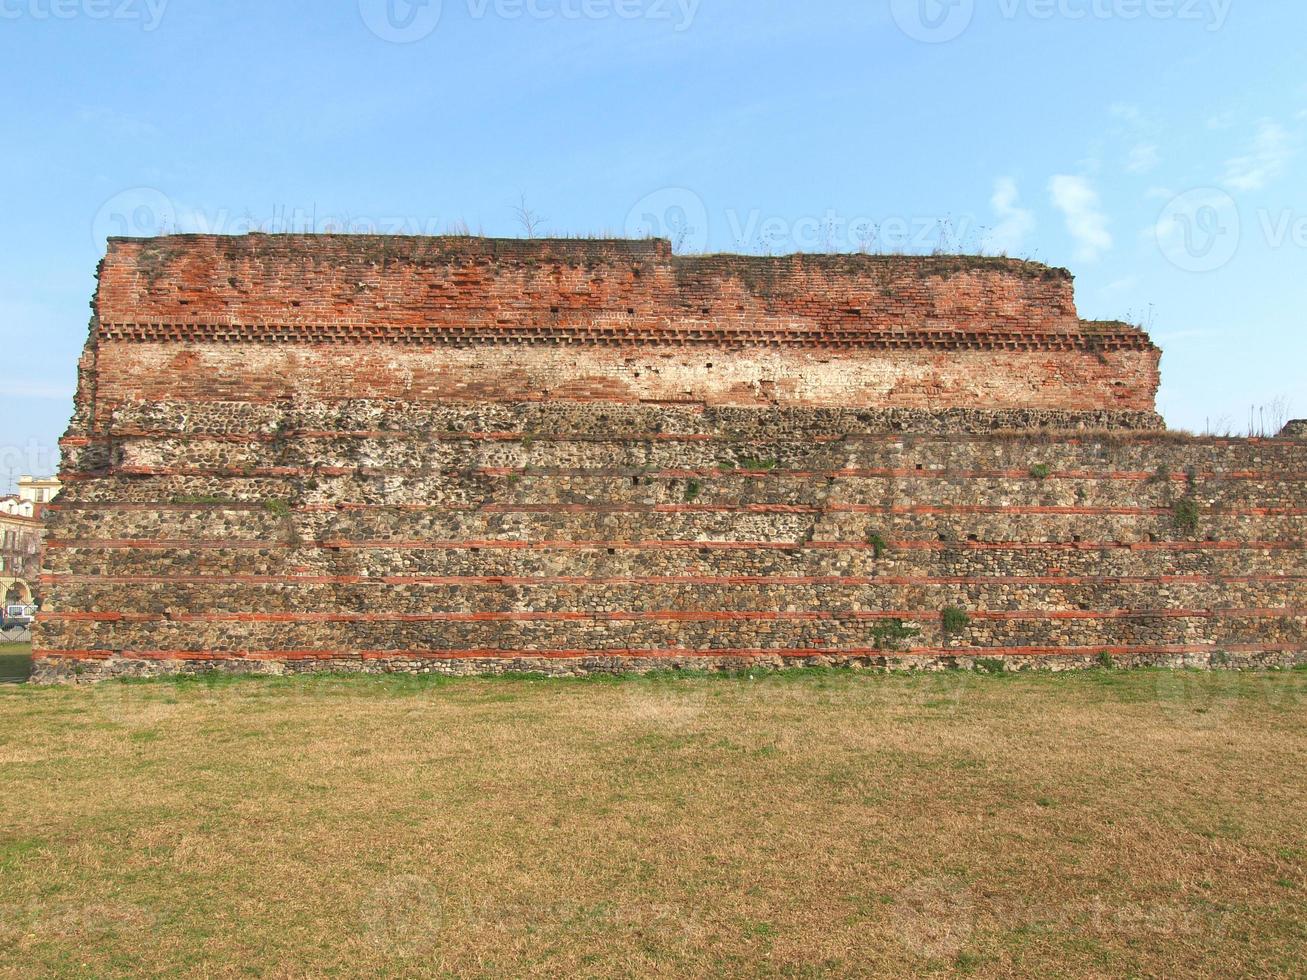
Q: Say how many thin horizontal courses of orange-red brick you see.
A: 7